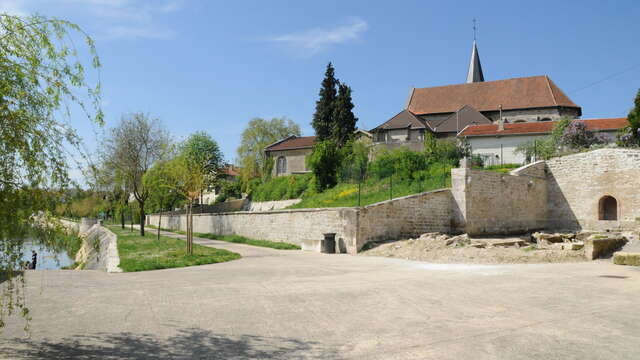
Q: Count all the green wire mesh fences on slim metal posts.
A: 1